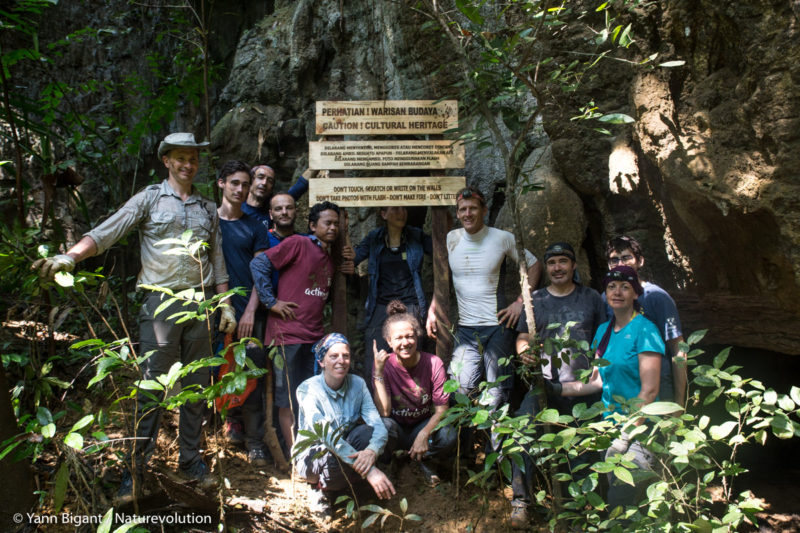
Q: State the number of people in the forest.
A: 12